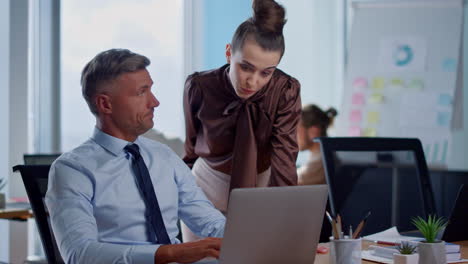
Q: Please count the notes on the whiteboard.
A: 13